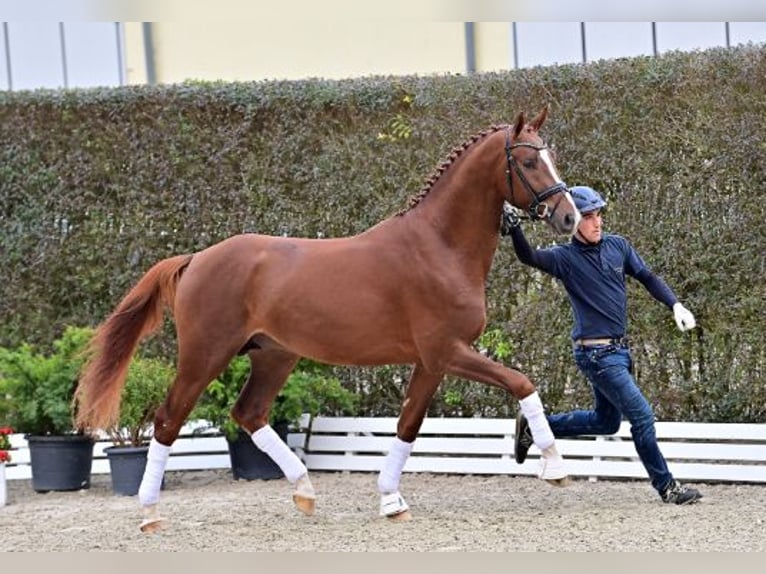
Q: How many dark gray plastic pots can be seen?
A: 3